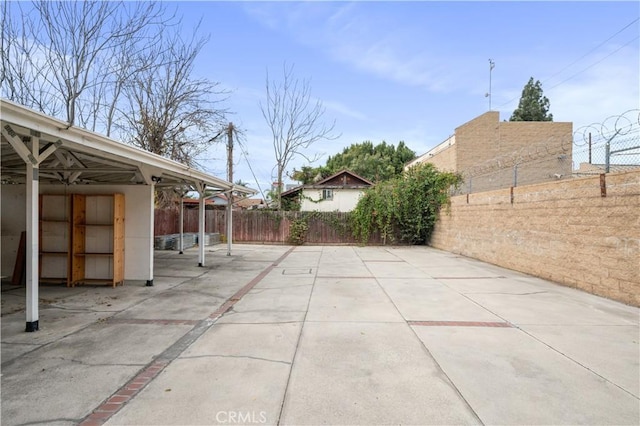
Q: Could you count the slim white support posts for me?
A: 5